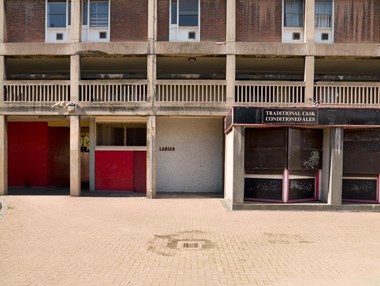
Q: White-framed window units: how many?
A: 5